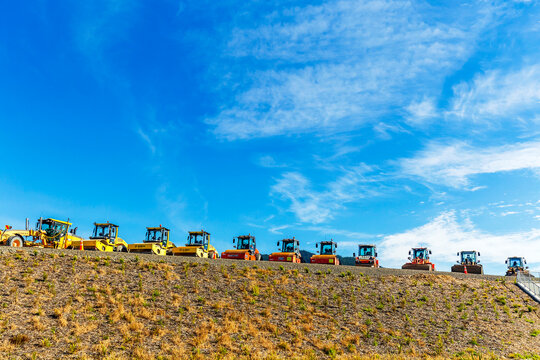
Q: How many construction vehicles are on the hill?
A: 11